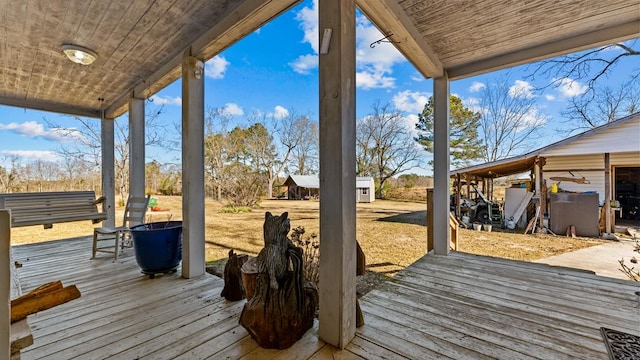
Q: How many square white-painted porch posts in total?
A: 5